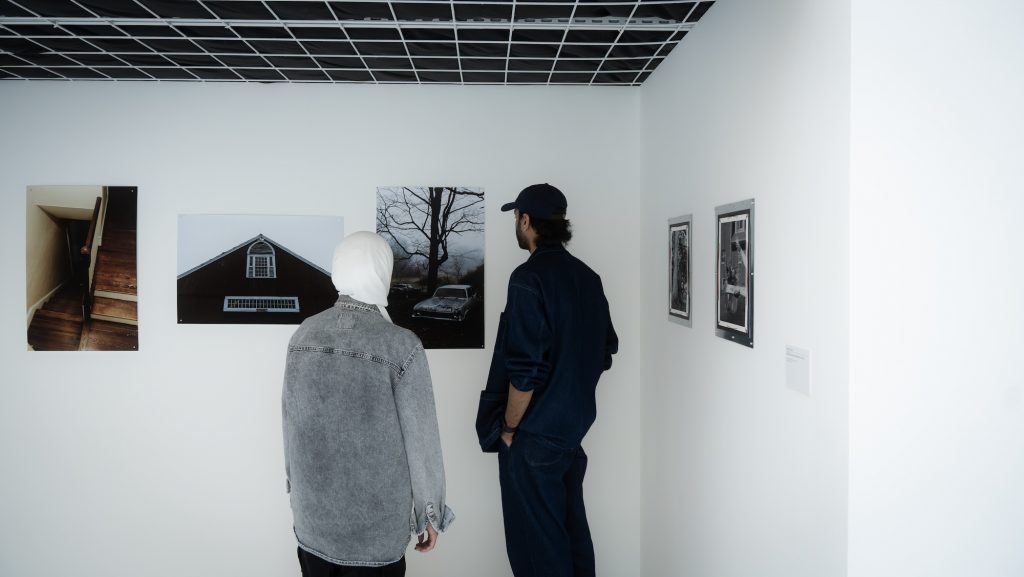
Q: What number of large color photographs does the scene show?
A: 3